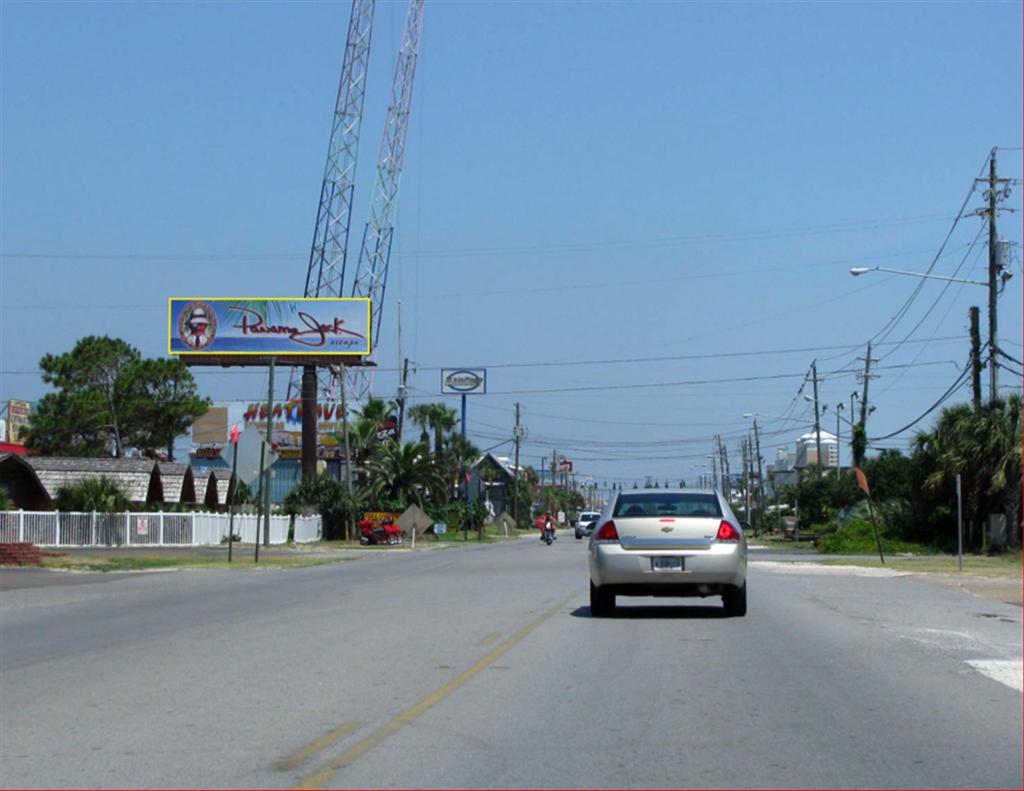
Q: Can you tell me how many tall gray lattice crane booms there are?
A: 2